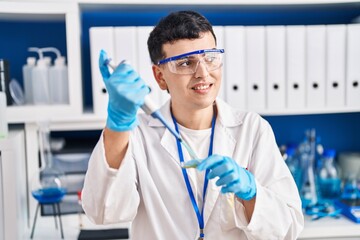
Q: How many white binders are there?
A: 11